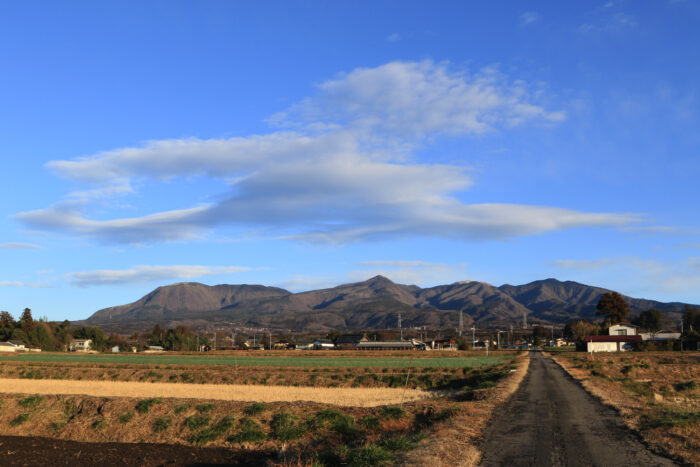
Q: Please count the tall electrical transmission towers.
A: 3